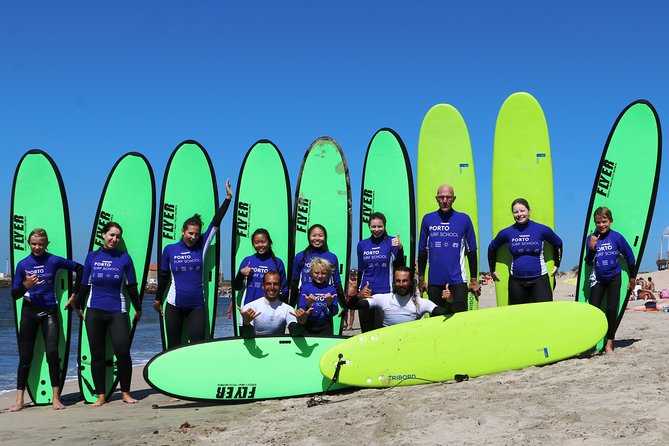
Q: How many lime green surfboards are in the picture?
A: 3